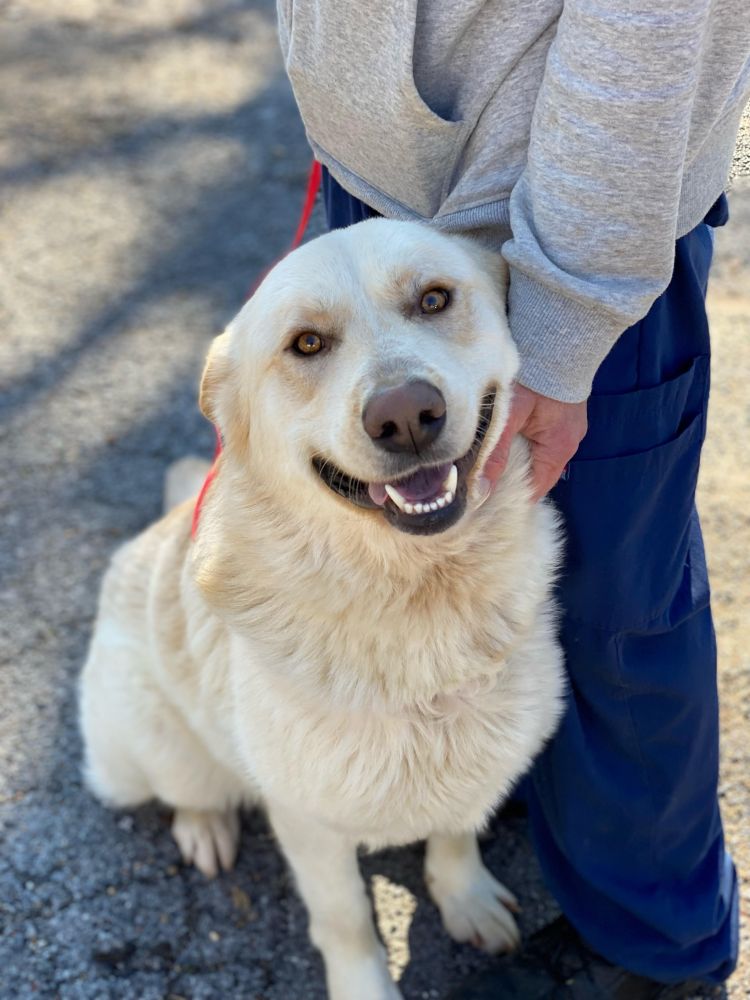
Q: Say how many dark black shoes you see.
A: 1